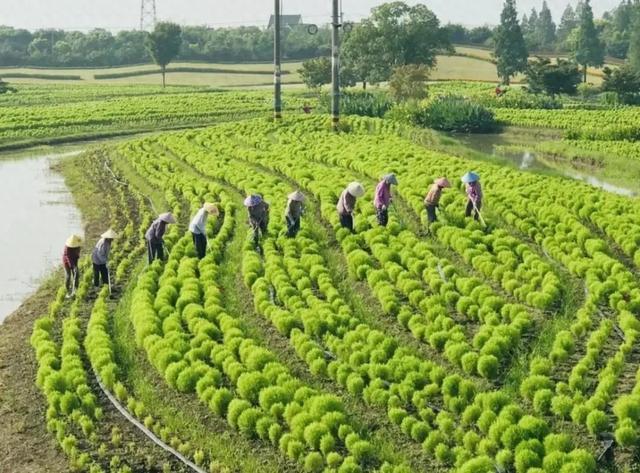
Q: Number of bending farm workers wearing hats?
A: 10